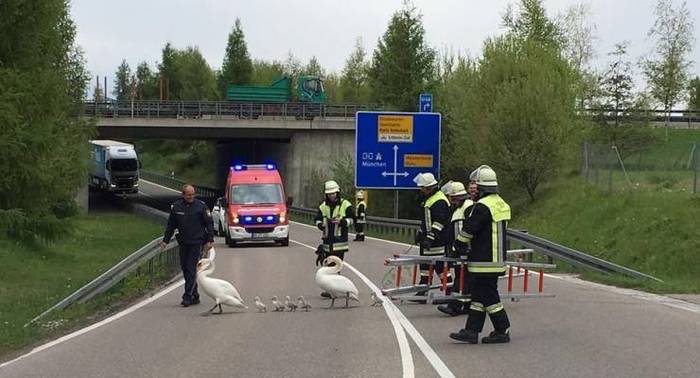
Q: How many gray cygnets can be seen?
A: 5